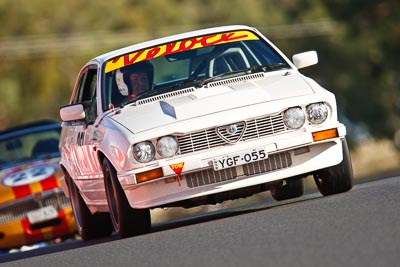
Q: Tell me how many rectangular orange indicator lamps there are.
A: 2